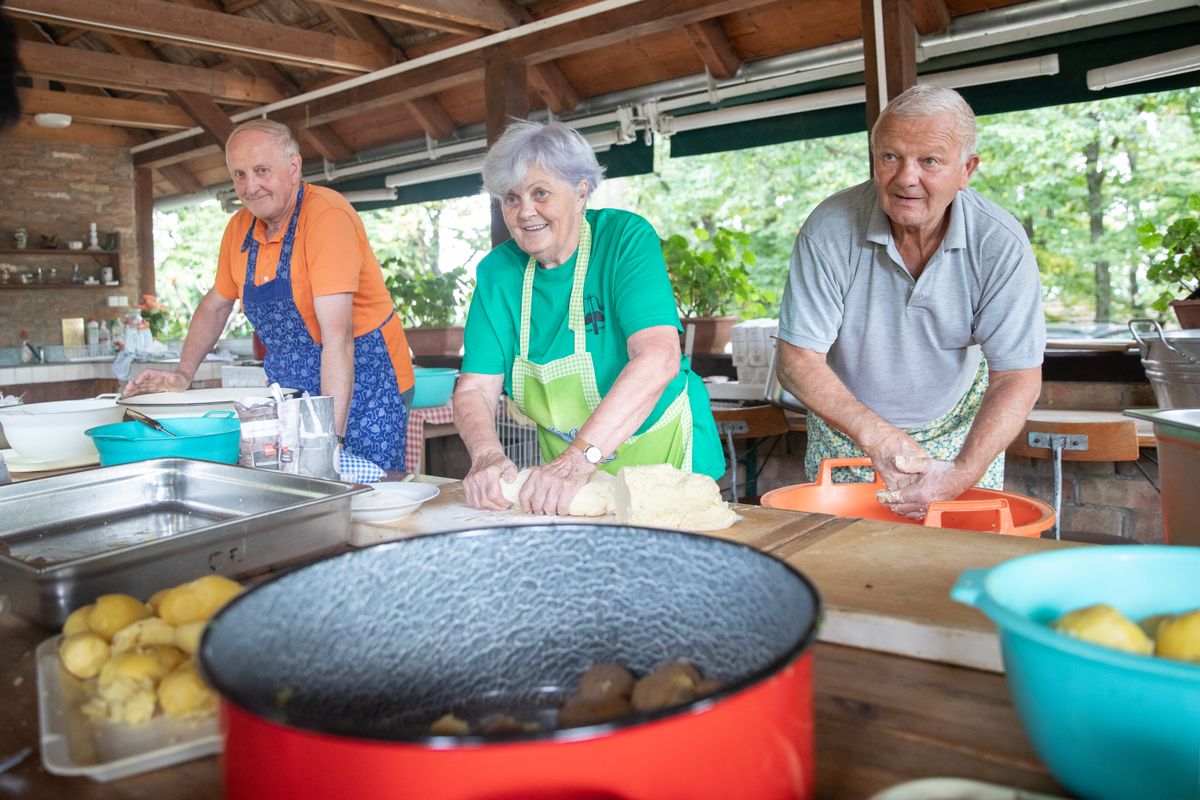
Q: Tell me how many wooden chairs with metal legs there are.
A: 2